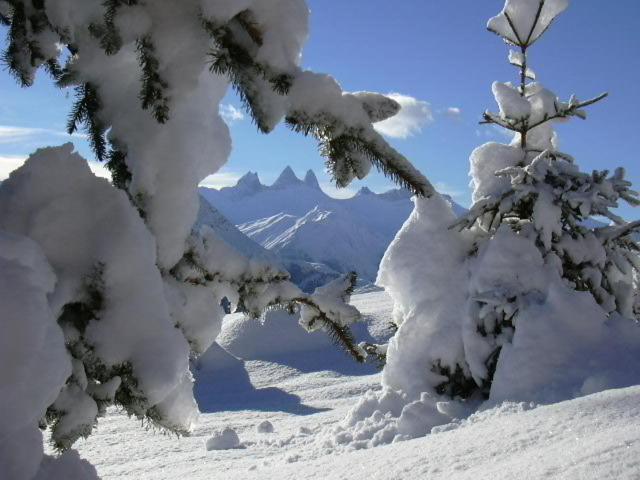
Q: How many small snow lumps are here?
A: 2